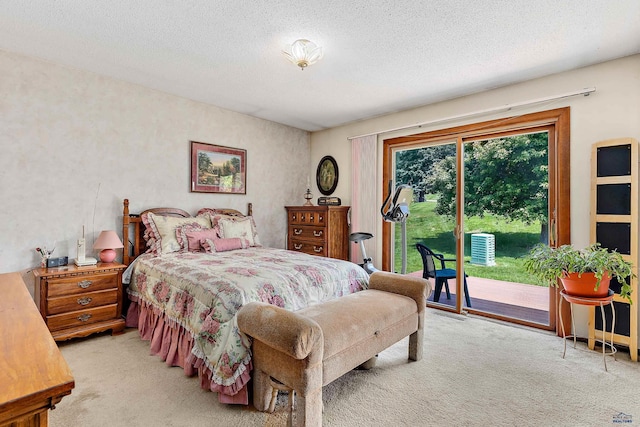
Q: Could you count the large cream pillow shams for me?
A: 2